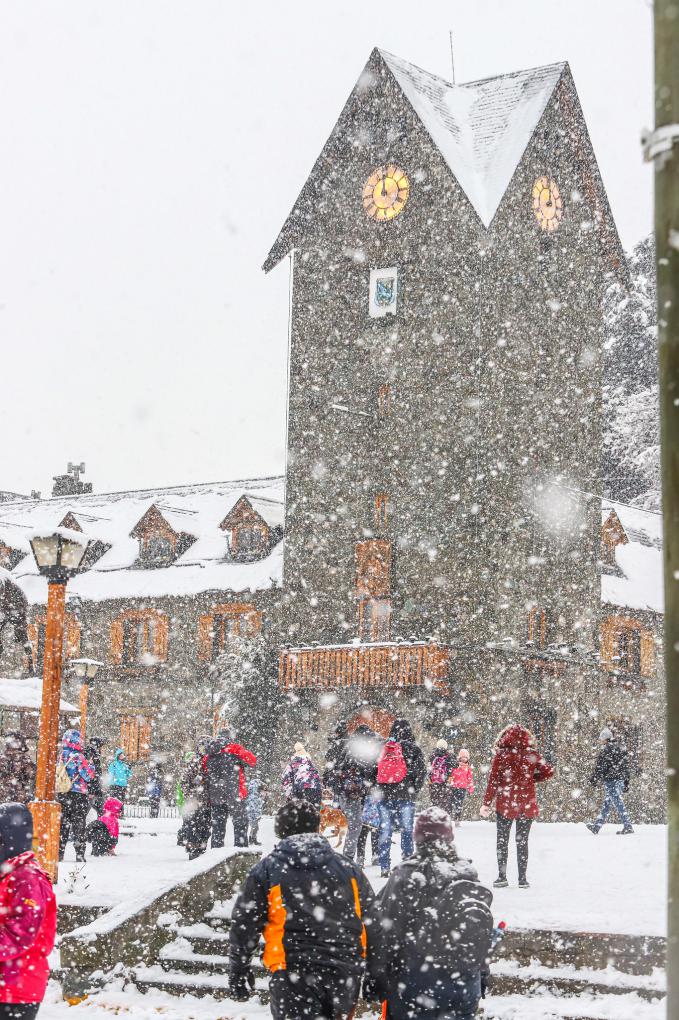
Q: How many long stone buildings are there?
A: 1